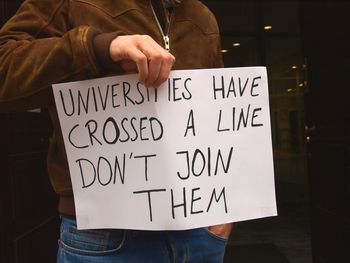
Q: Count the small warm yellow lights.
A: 6